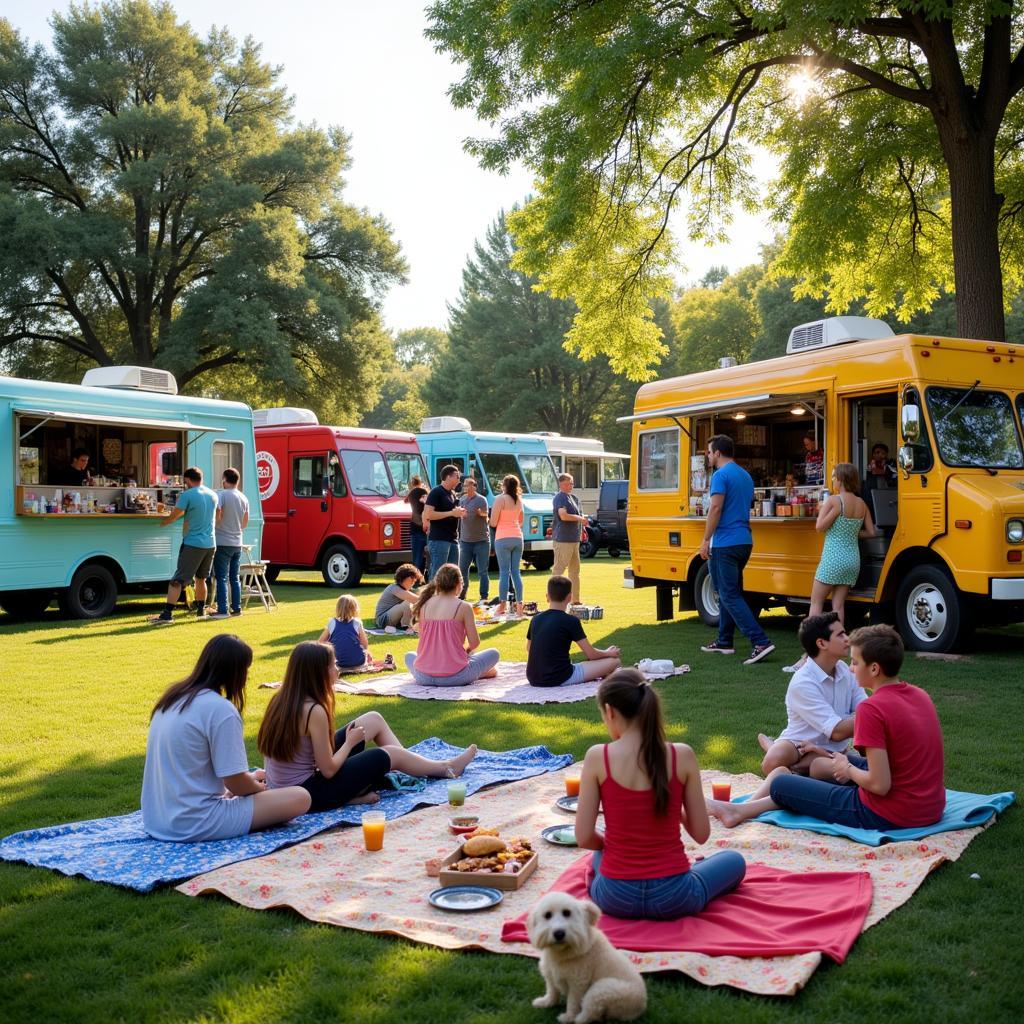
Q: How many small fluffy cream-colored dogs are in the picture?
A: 1